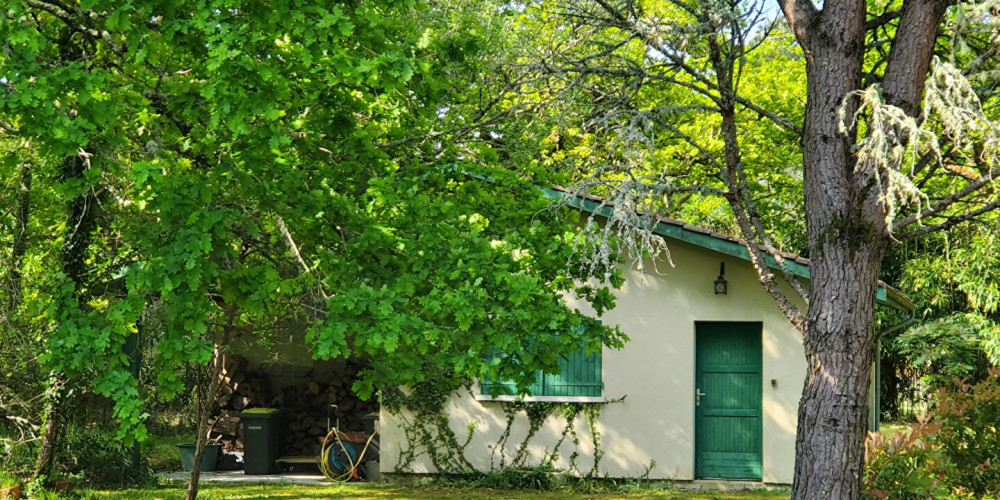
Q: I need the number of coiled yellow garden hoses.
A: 1